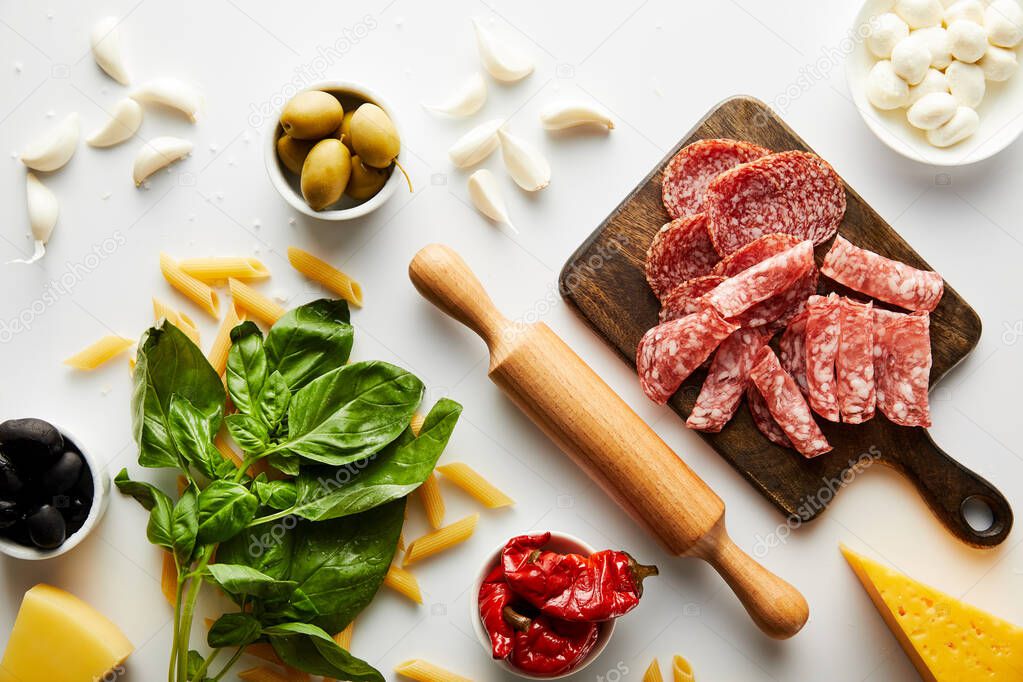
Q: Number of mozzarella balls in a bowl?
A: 13